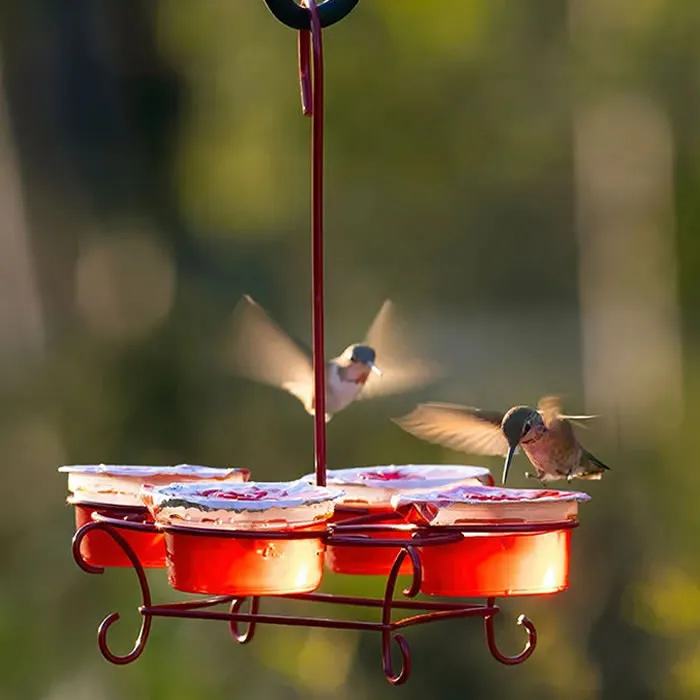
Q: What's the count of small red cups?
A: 4